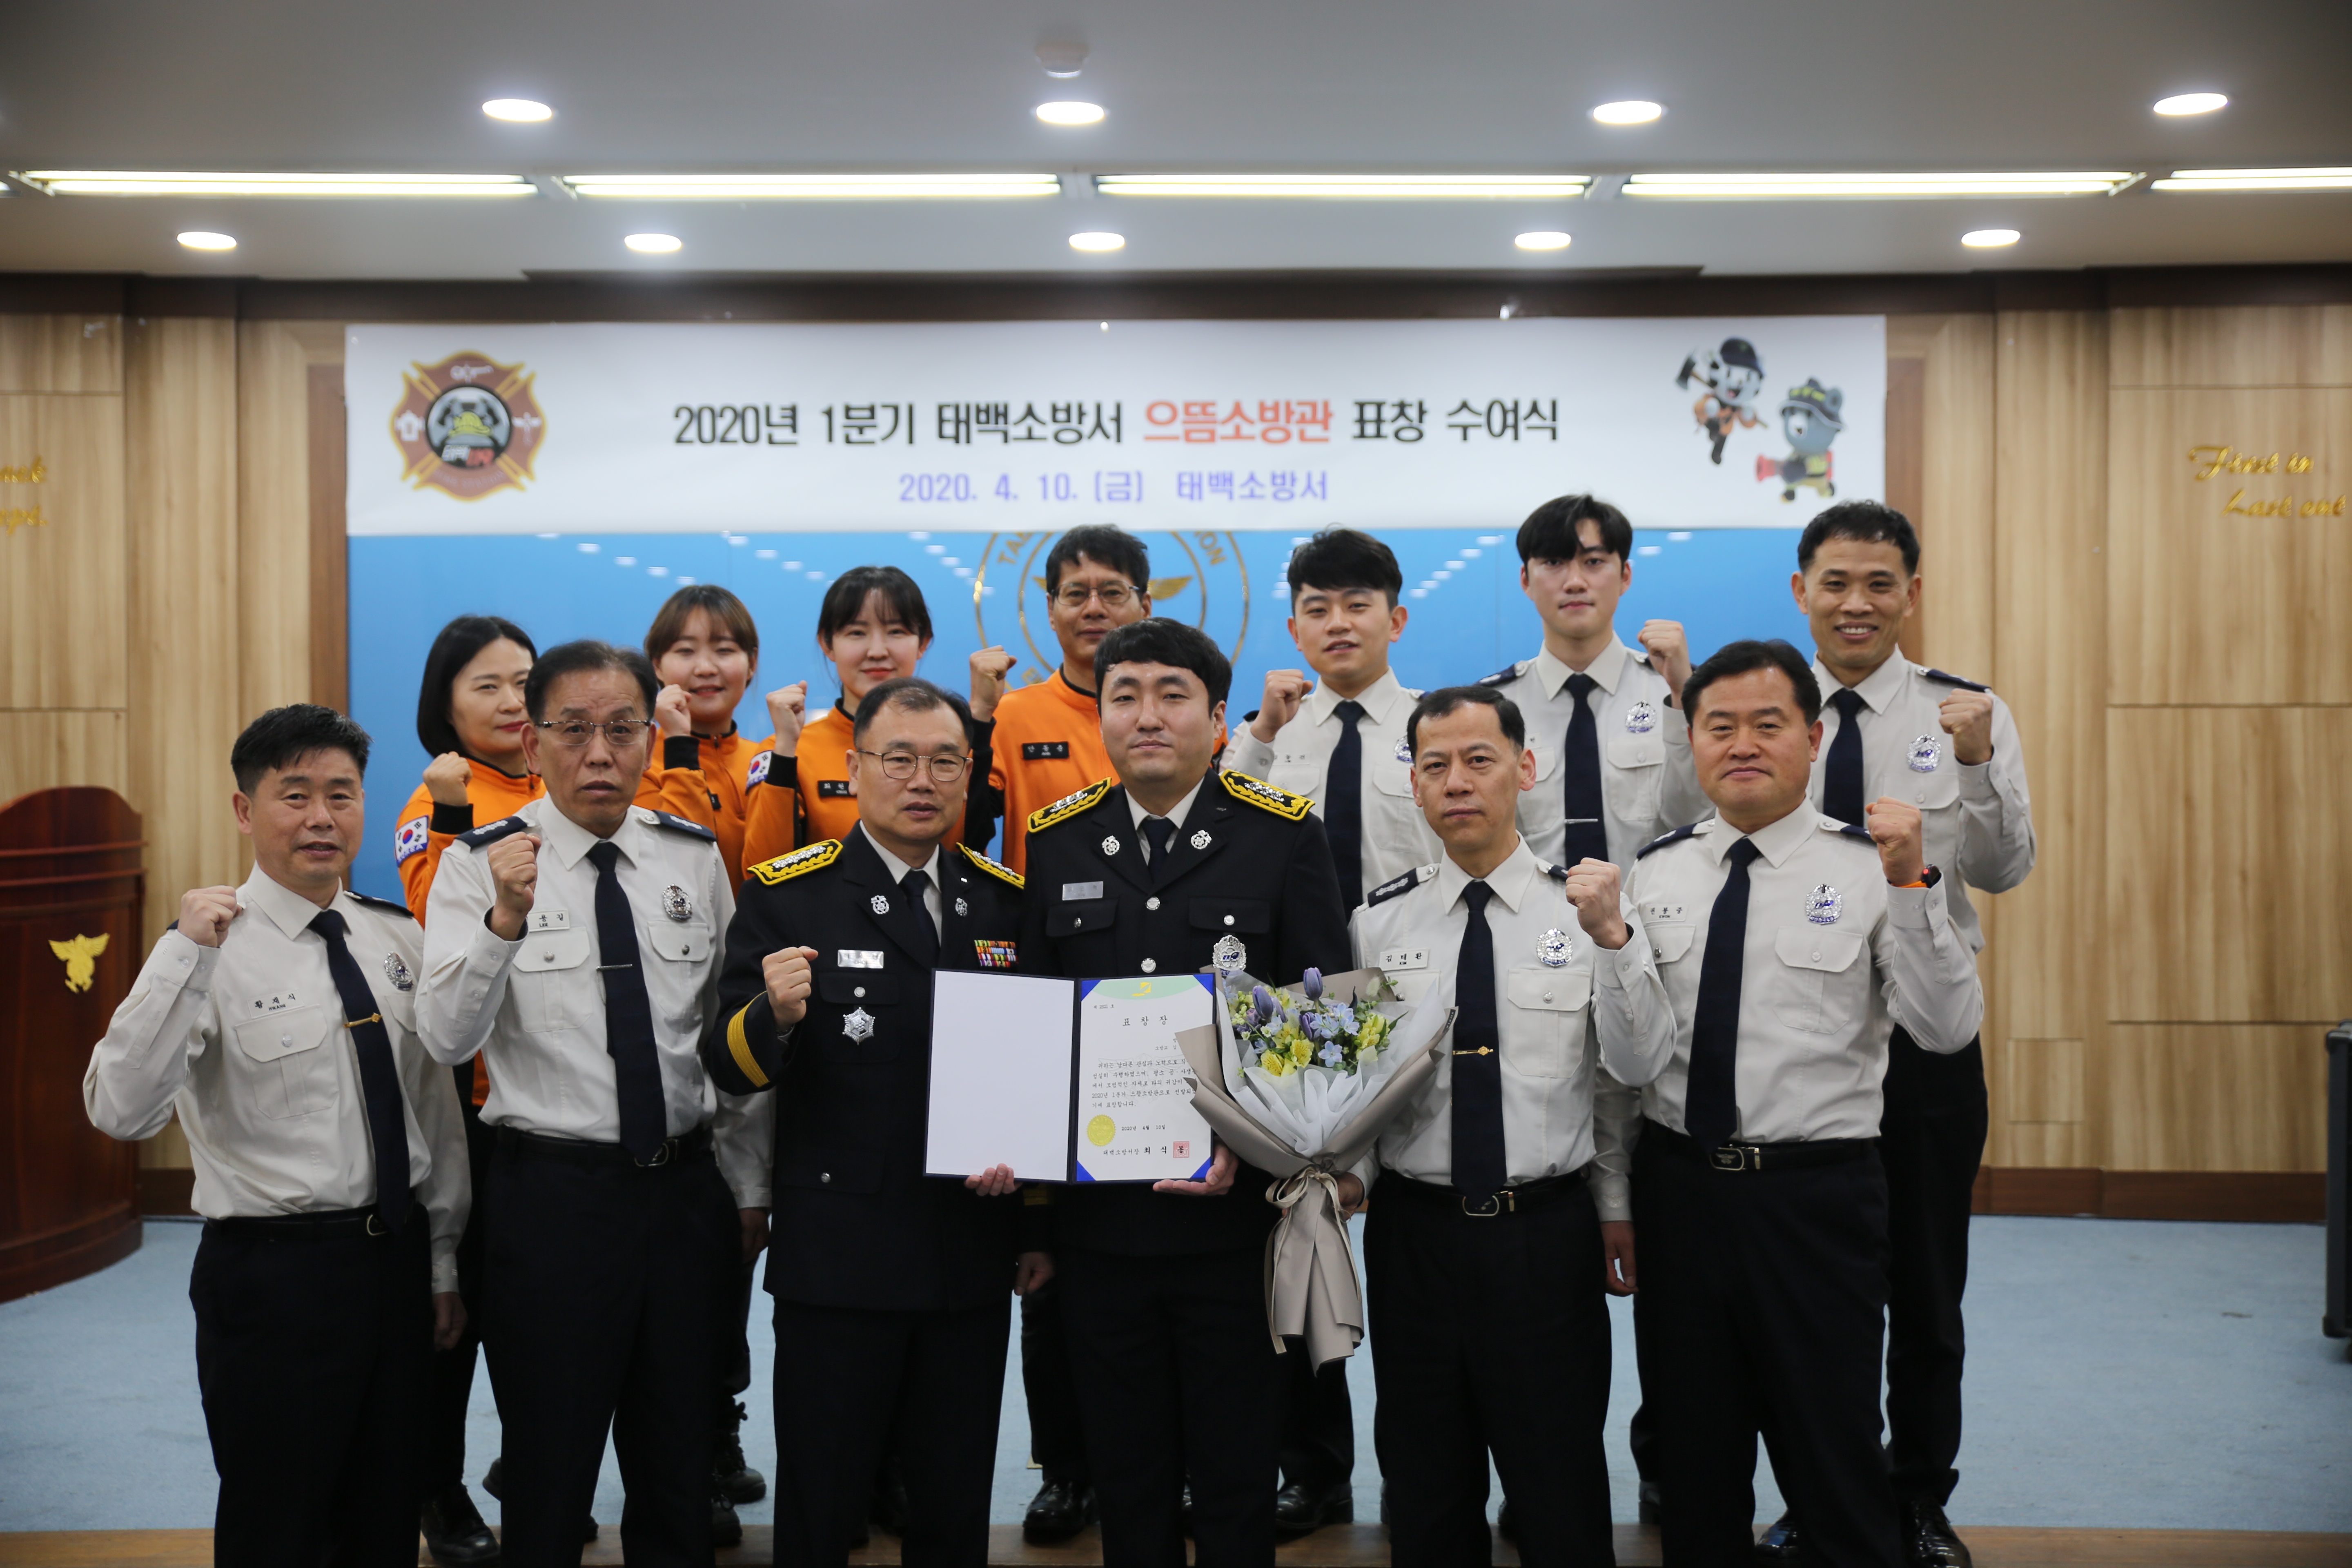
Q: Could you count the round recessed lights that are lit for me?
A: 9